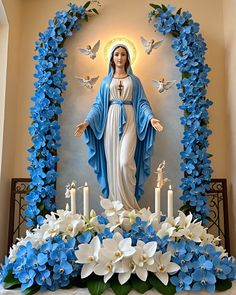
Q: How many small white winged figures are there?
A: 4